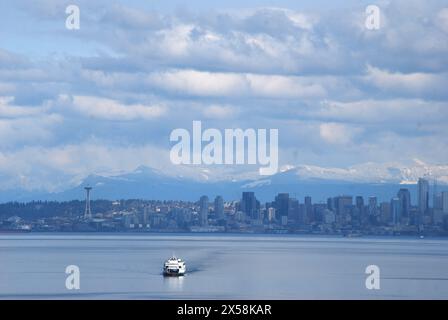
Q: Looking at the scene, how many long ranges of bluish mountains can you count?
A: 1